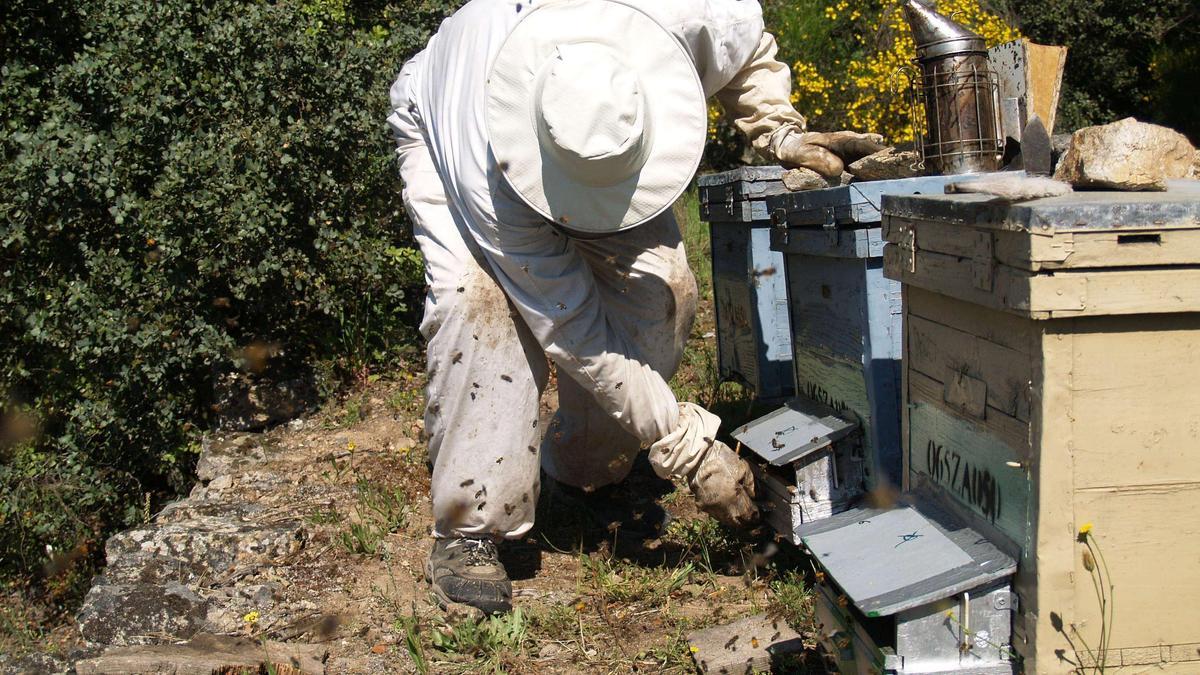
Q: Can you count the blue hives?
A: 2